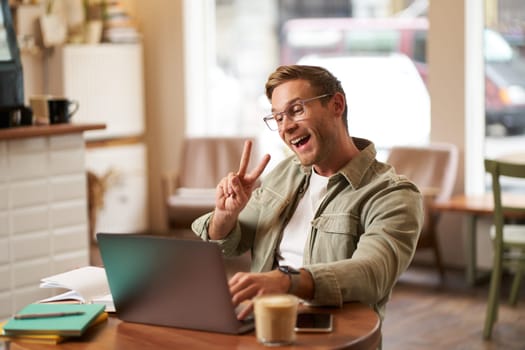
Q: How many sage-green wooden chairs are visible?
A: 1